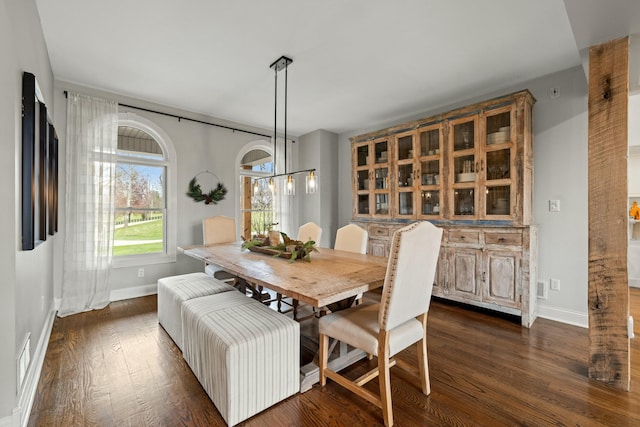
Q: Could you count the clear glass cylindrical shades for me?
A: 4